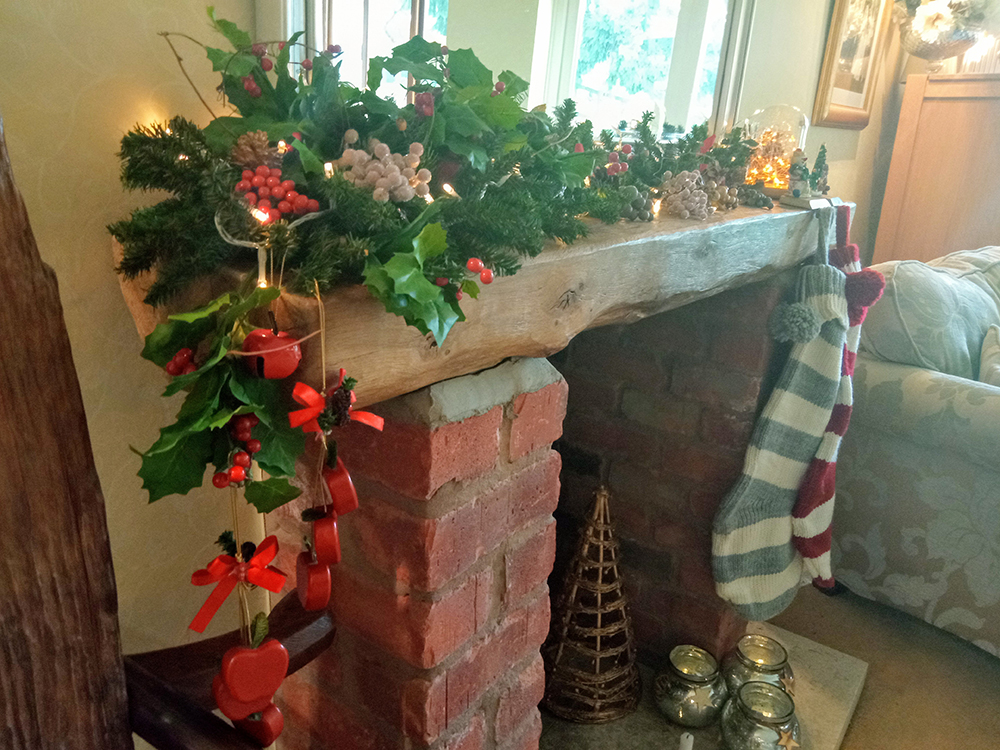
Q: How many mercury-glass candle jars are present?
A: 3